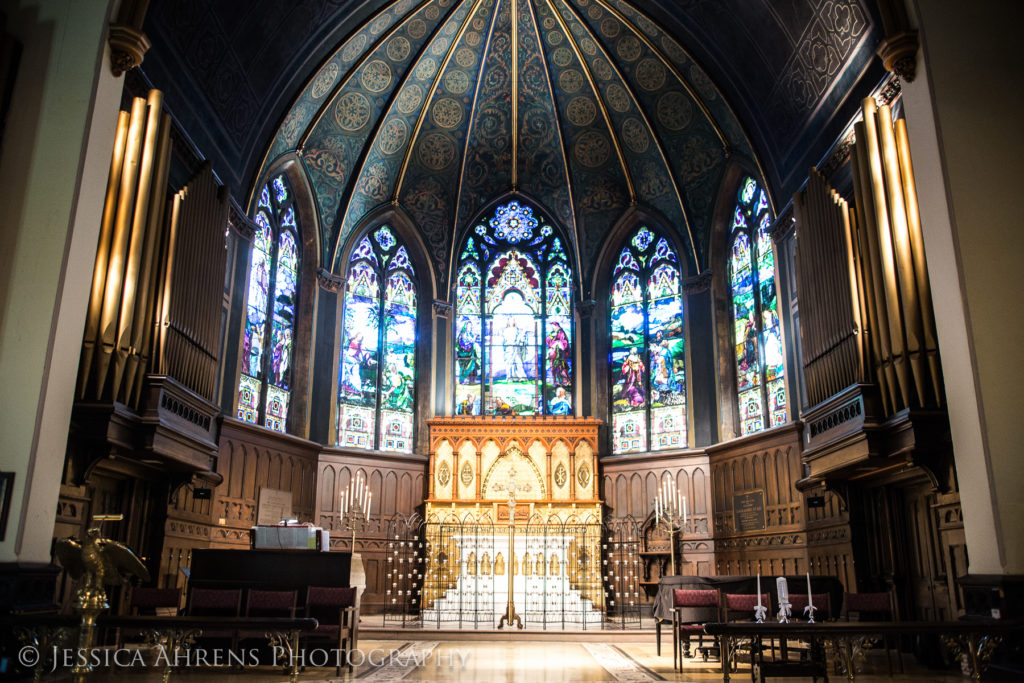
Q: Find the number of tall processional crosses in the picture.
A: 1